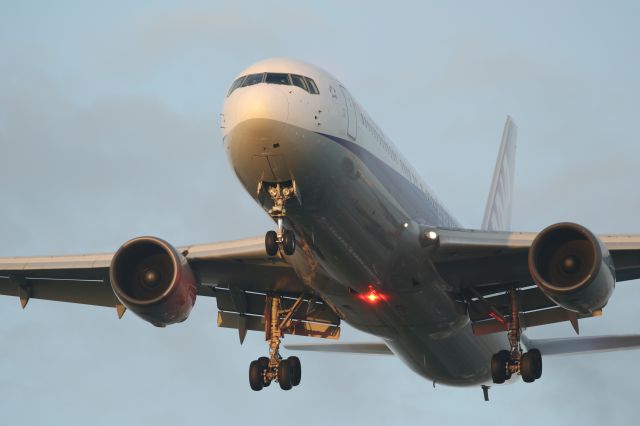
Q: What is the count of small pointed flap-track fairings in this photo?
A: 4